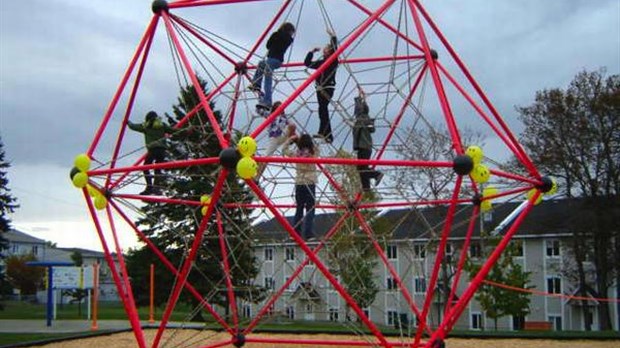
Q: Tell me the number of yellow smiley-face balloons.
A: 14